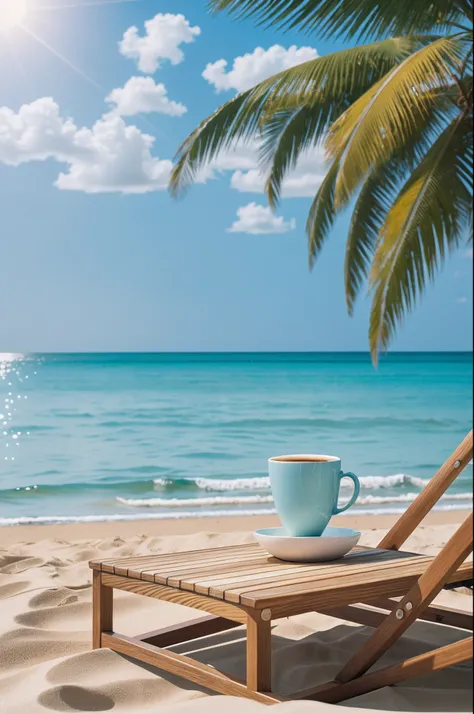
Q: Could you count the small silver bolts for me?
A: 4